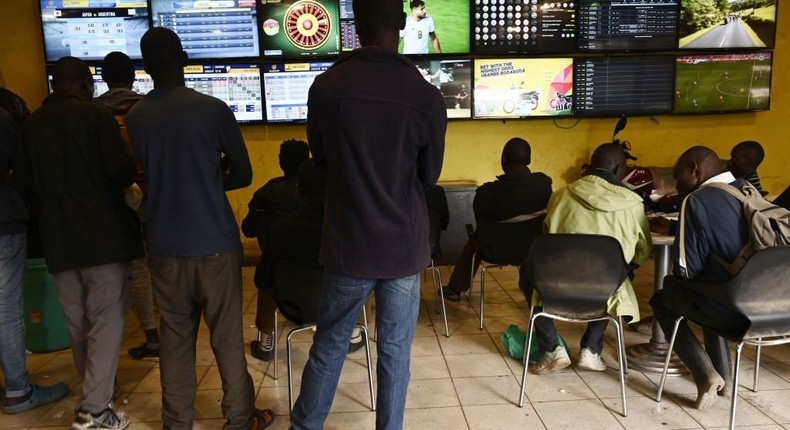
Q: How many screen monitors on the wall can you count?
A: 14